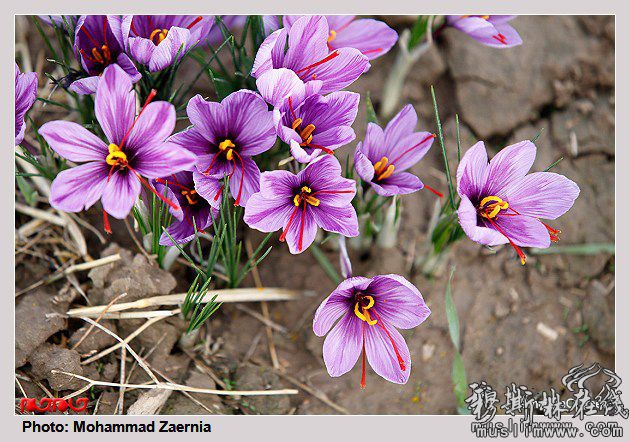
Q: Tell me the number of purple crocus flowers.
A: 14